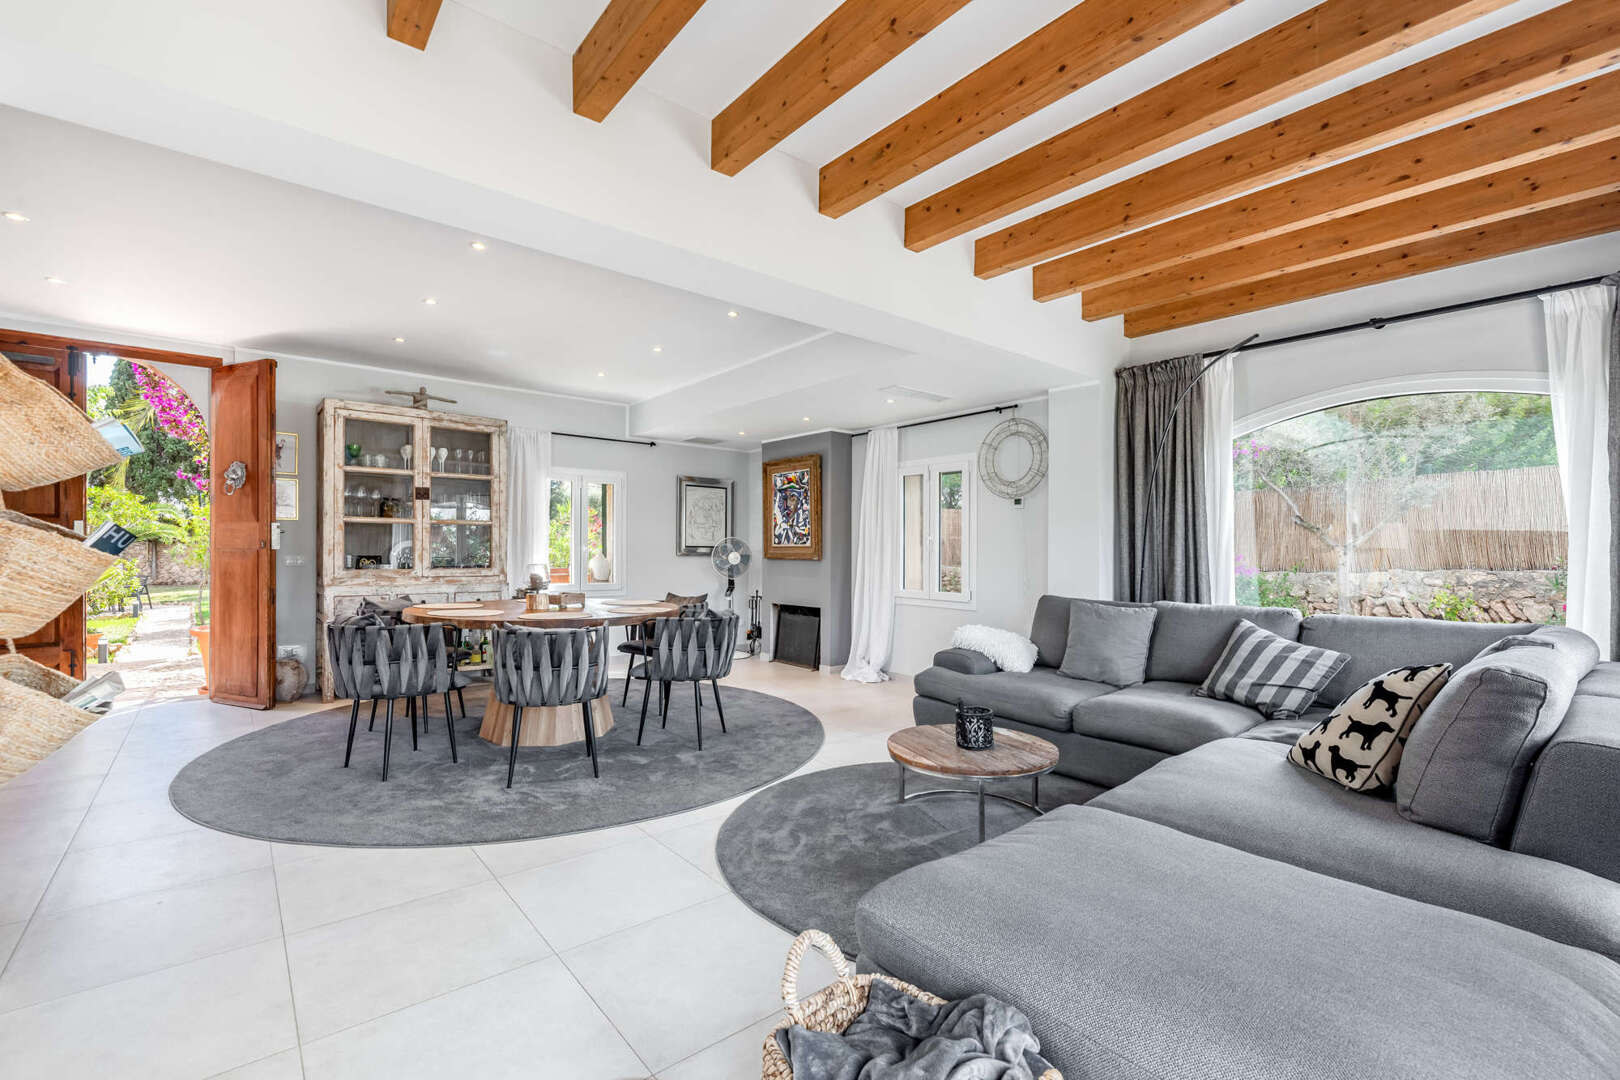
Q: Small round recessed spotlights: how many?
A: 11